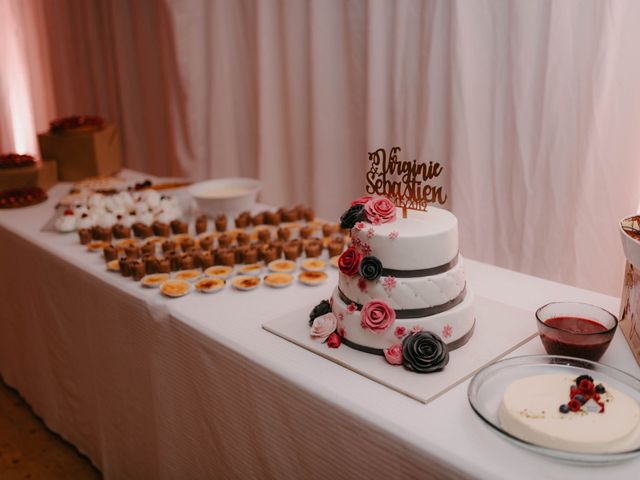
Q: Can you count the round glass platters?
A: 1